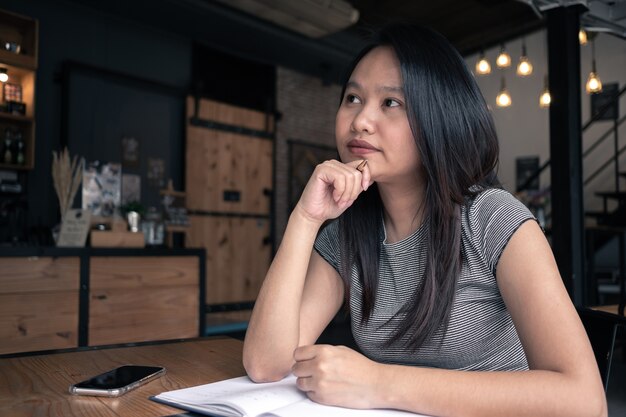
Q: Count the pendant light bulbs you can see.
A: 7